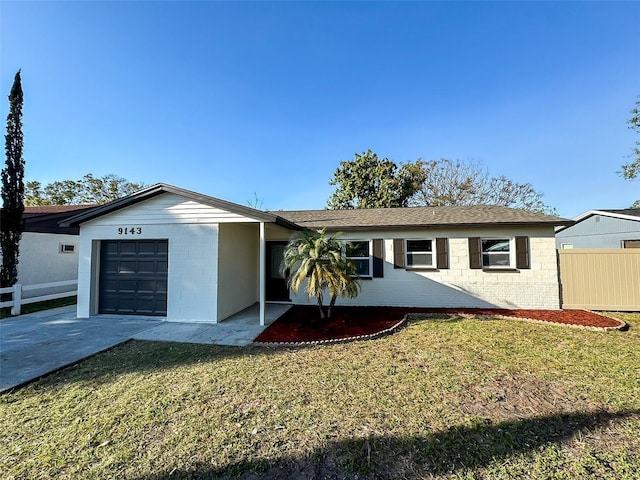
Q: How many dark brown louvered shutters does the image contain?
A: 5